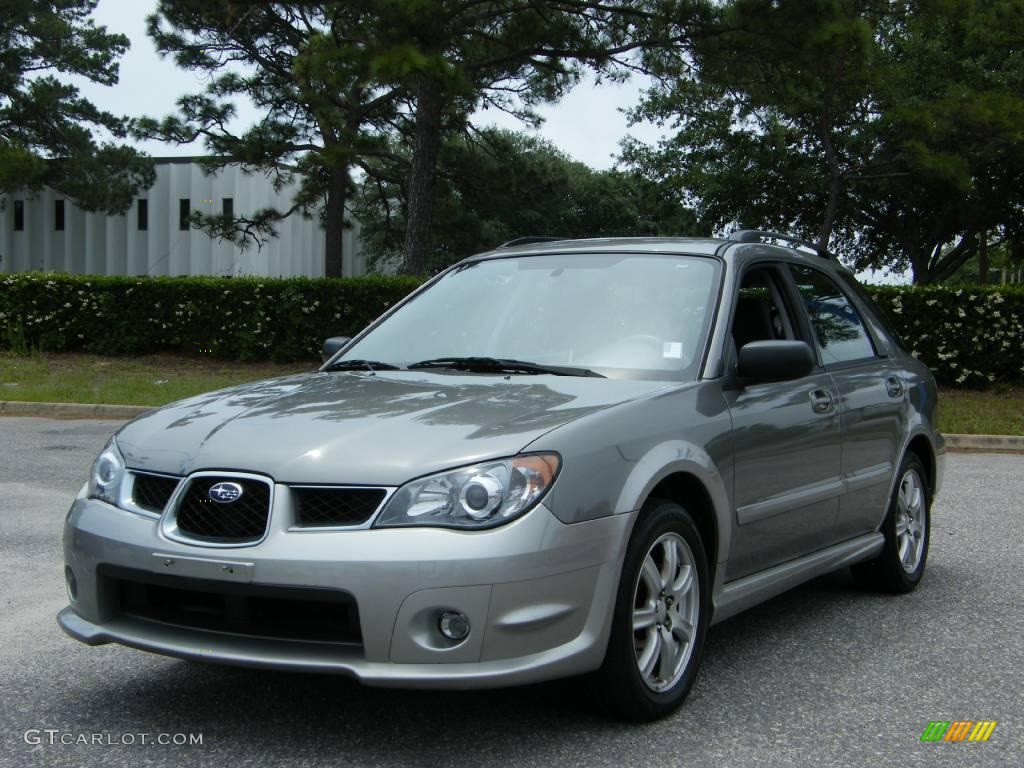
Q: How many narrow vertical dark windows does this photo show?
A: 5